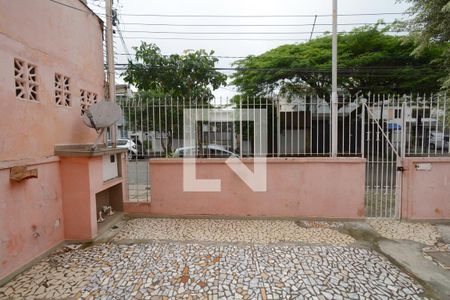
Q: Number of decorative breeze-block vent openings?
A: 3